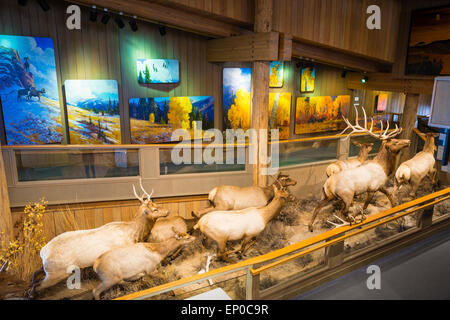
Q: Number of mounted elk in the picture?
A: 8